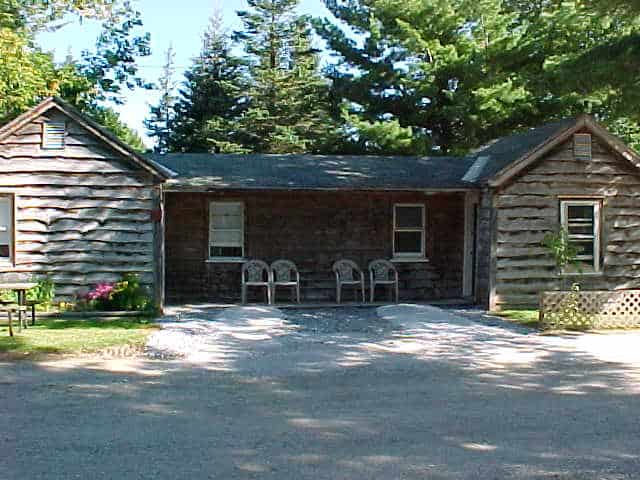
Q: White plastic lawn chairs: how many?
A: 4